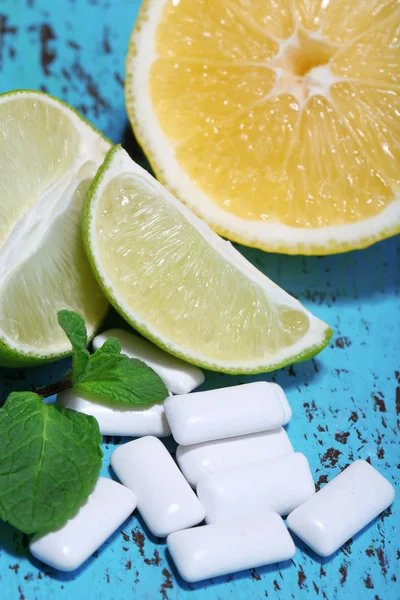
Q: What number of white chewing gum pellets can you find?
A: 9